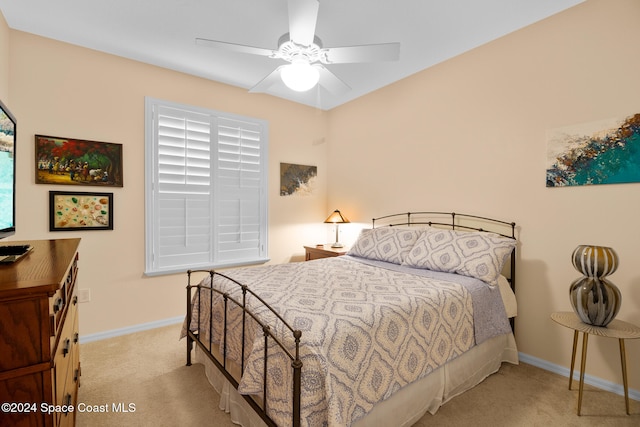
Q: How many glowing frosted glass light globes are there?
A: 1